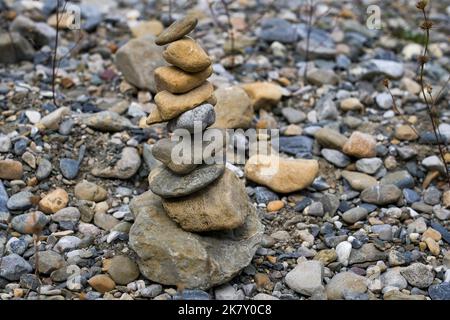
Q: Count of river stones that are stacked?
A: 9